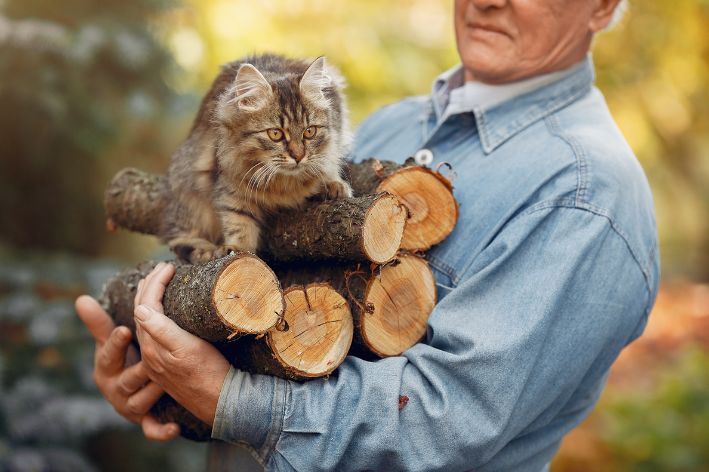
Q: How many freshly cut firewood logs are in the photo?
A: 5